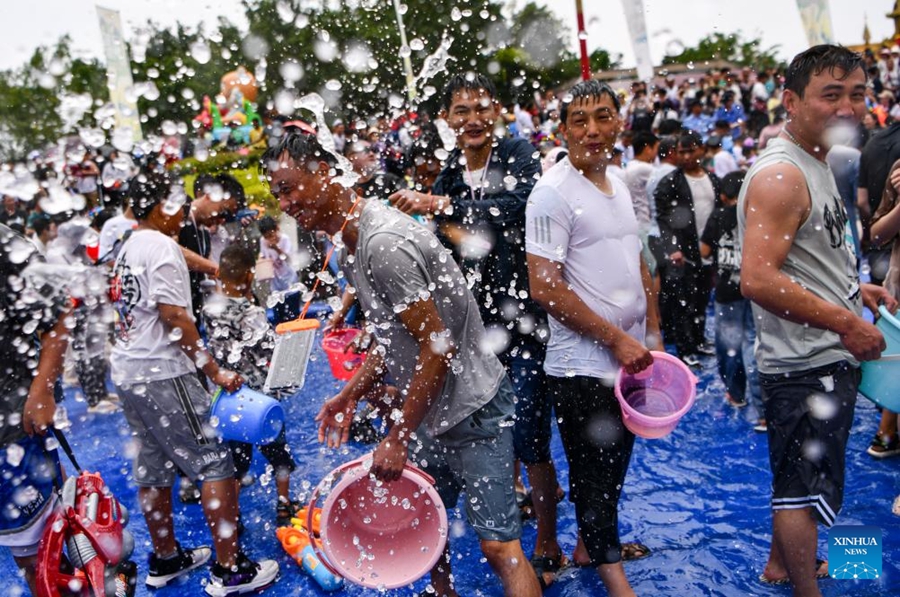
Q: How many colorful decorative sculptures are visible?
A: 1